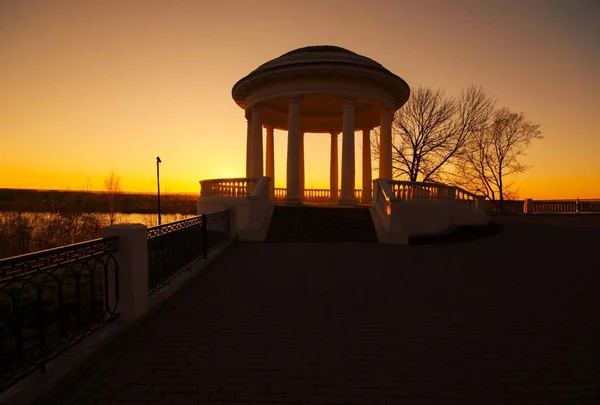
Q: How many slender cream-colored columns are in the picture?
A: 9